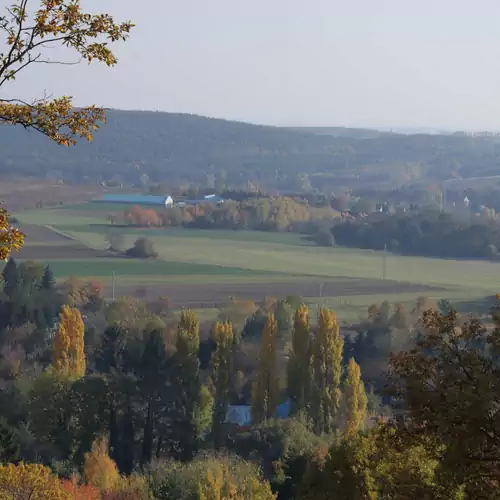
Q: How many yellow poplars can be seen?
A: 7